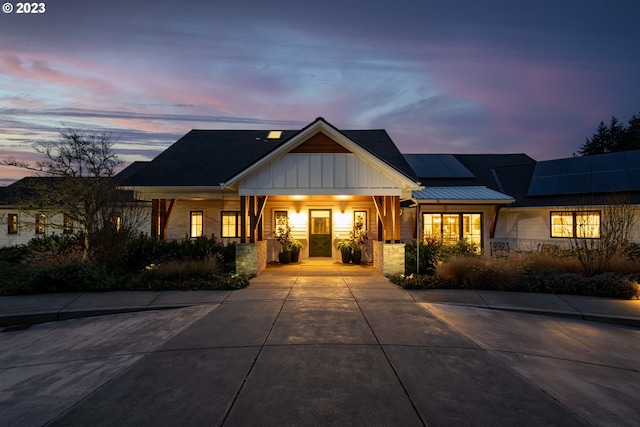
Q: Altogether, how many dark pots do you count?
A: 4